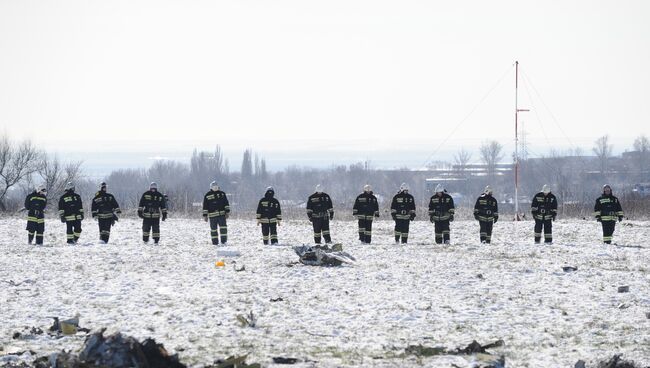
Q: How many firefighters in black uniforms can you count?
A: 13